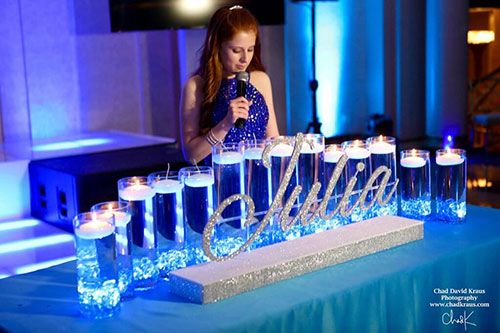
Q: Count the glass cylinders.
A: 14